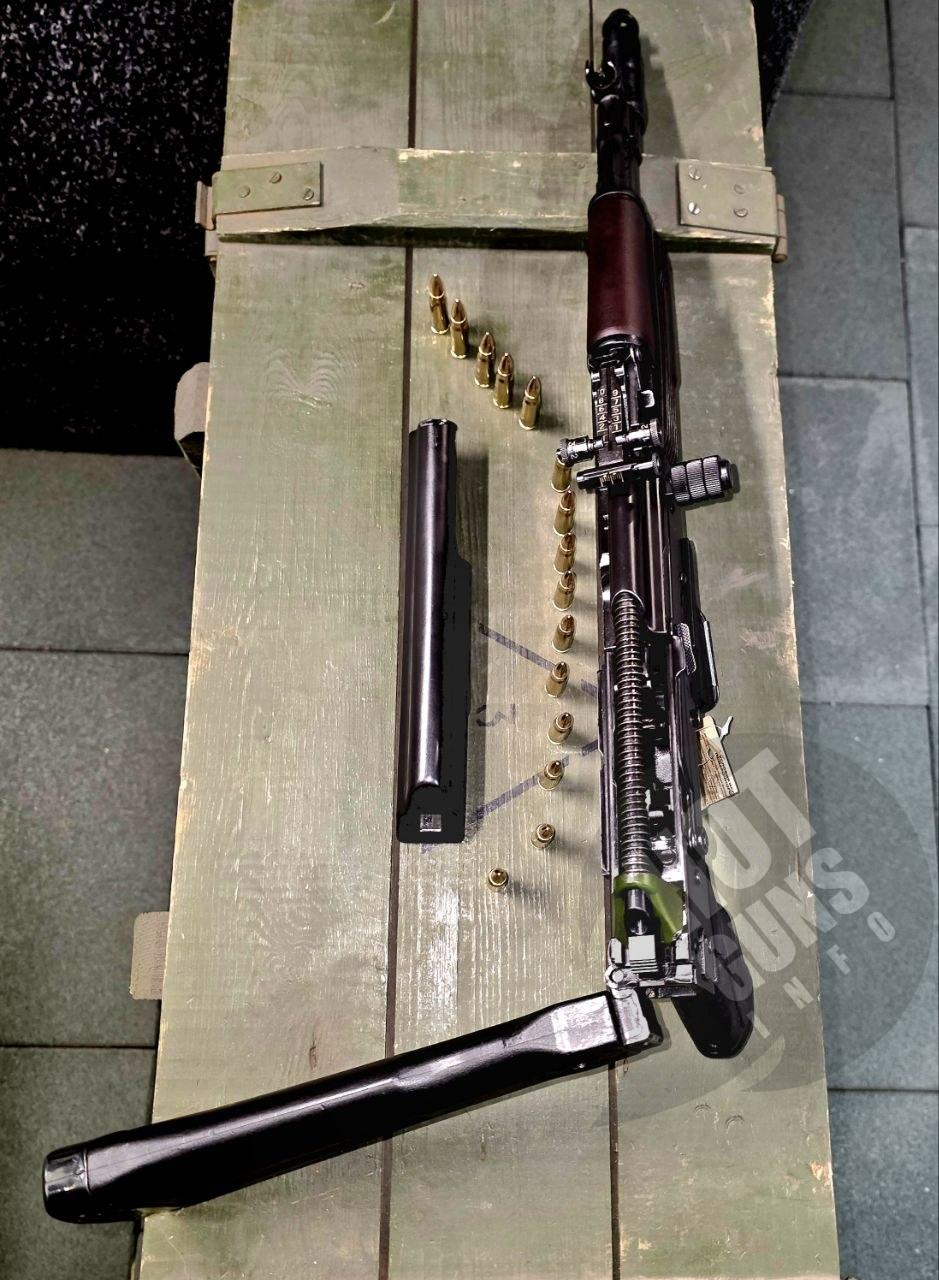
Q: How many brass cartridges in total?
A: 15